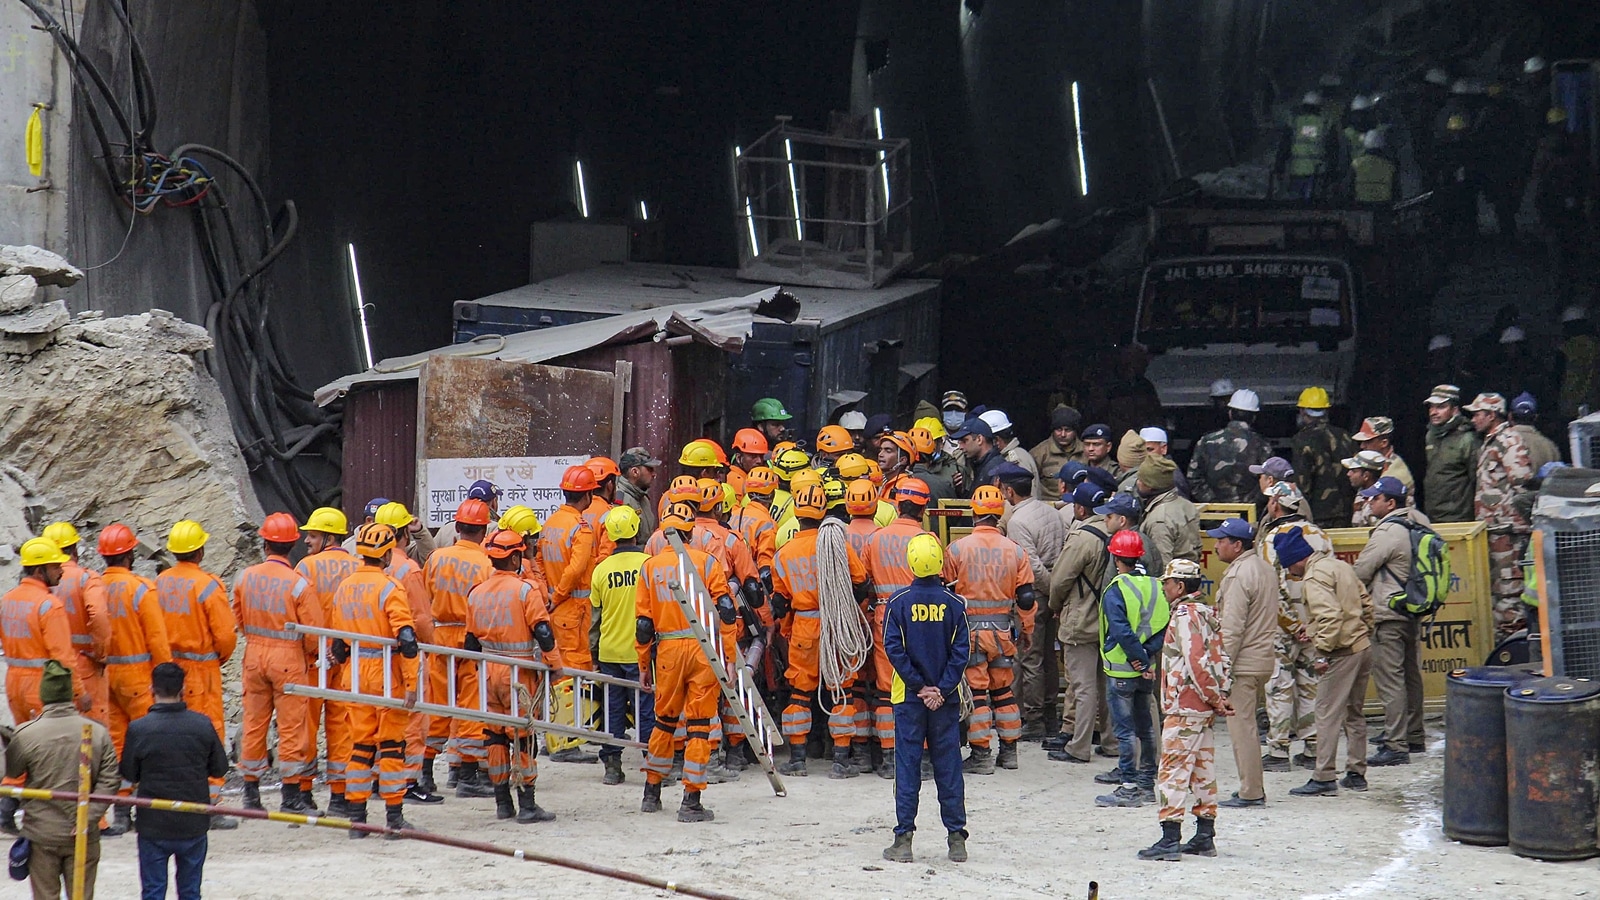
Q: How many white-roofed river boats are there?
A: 0